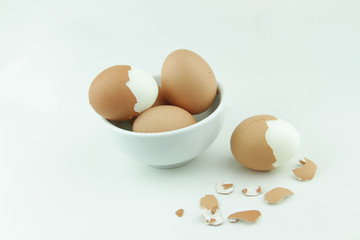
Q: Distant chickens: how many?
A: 0